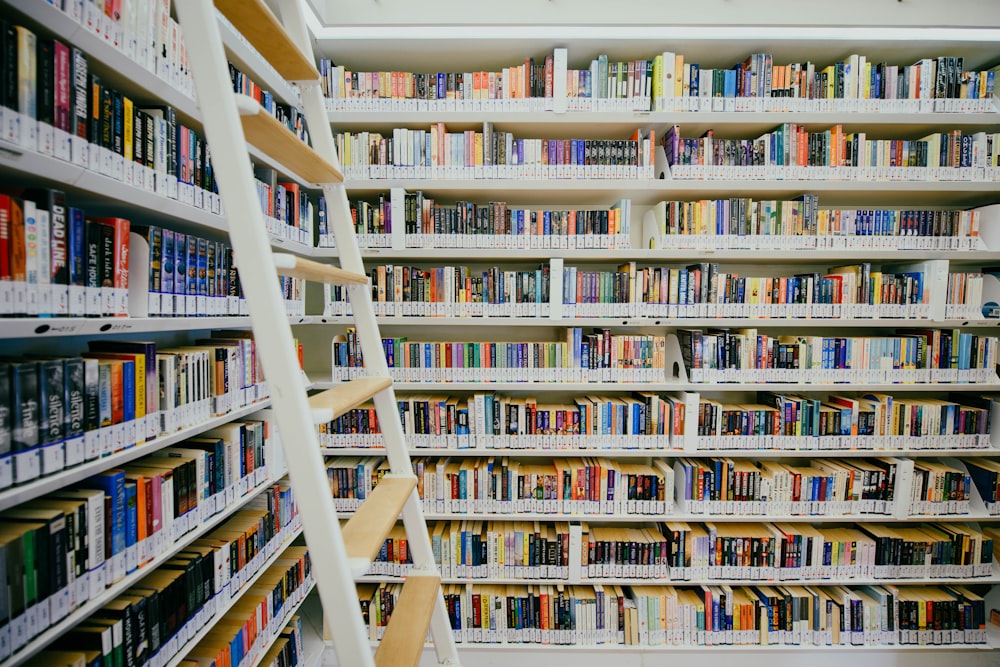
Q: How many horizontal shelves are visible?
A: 9